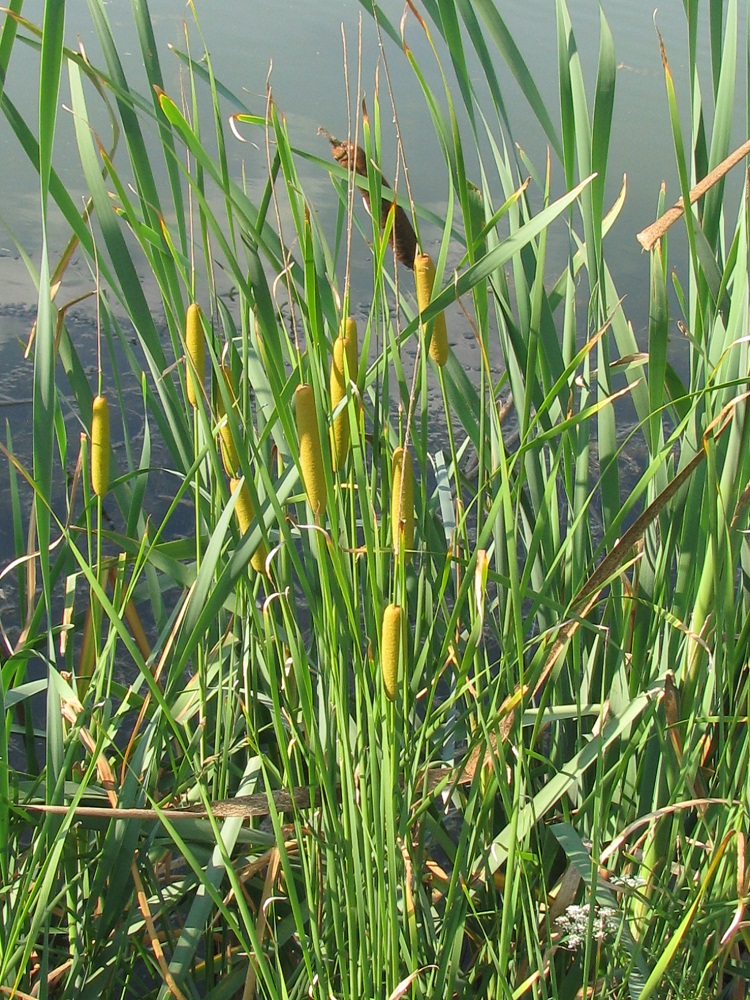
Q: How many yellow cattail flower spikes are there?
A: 10